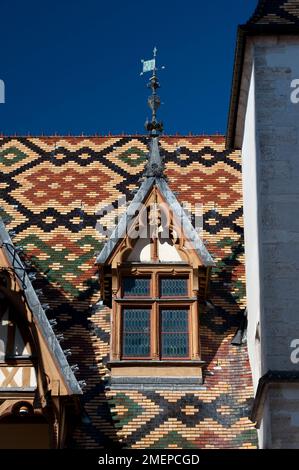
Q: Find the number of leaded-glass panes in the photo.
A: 4